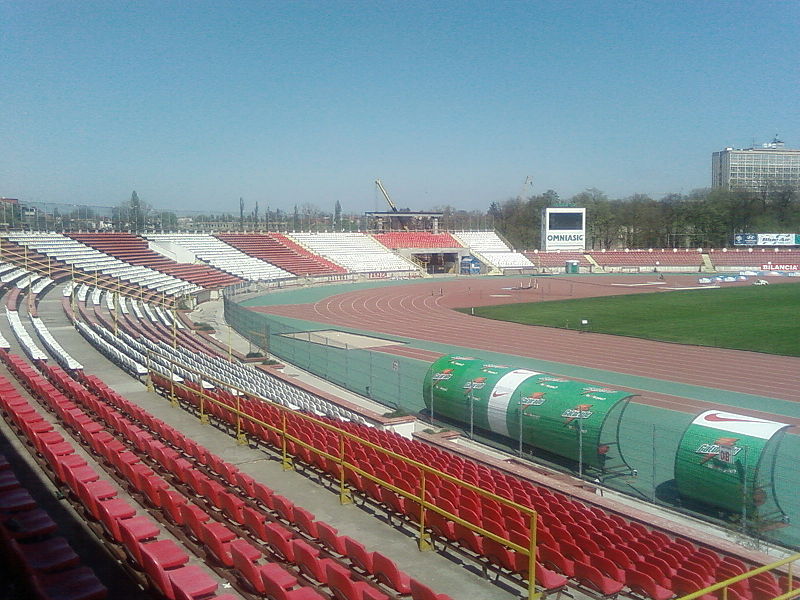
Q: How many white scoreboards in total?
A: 1